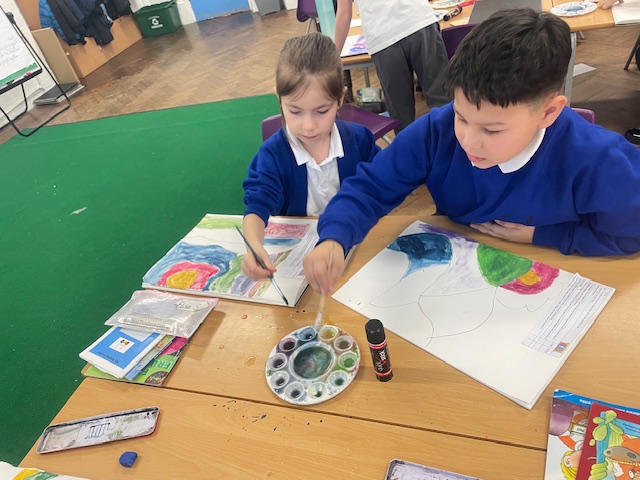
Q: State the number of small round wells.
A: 10